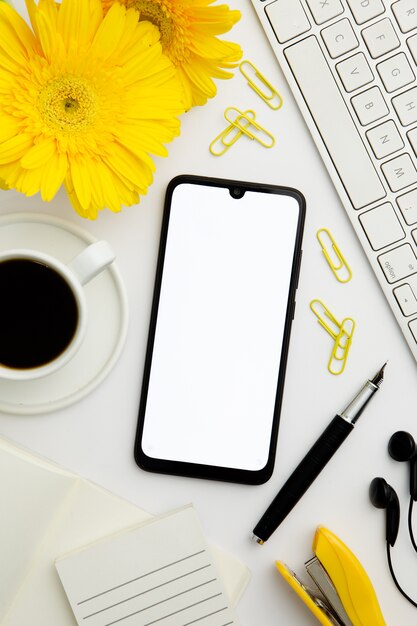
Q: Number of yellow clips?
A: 6